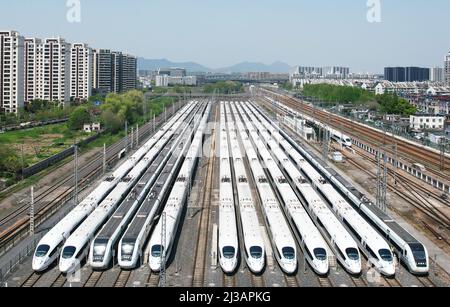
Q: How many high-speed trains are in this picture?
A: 13